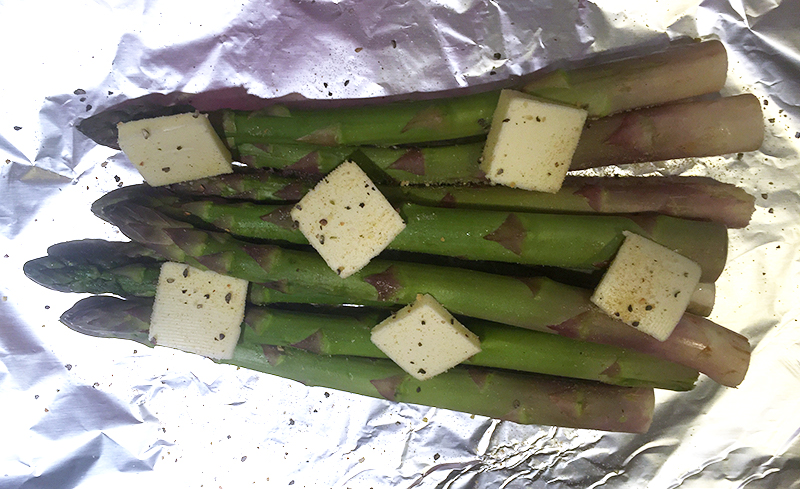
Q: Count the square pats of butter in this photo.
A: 6